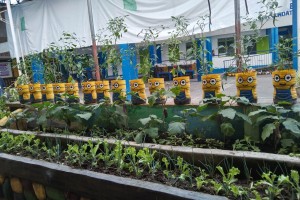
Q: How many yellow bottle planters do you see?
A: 14